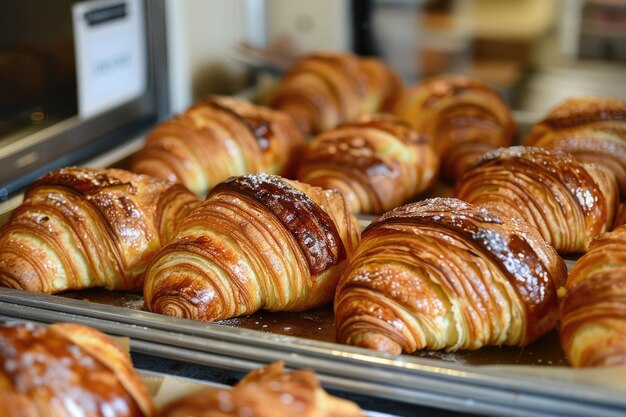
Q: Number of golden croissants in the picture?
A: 12